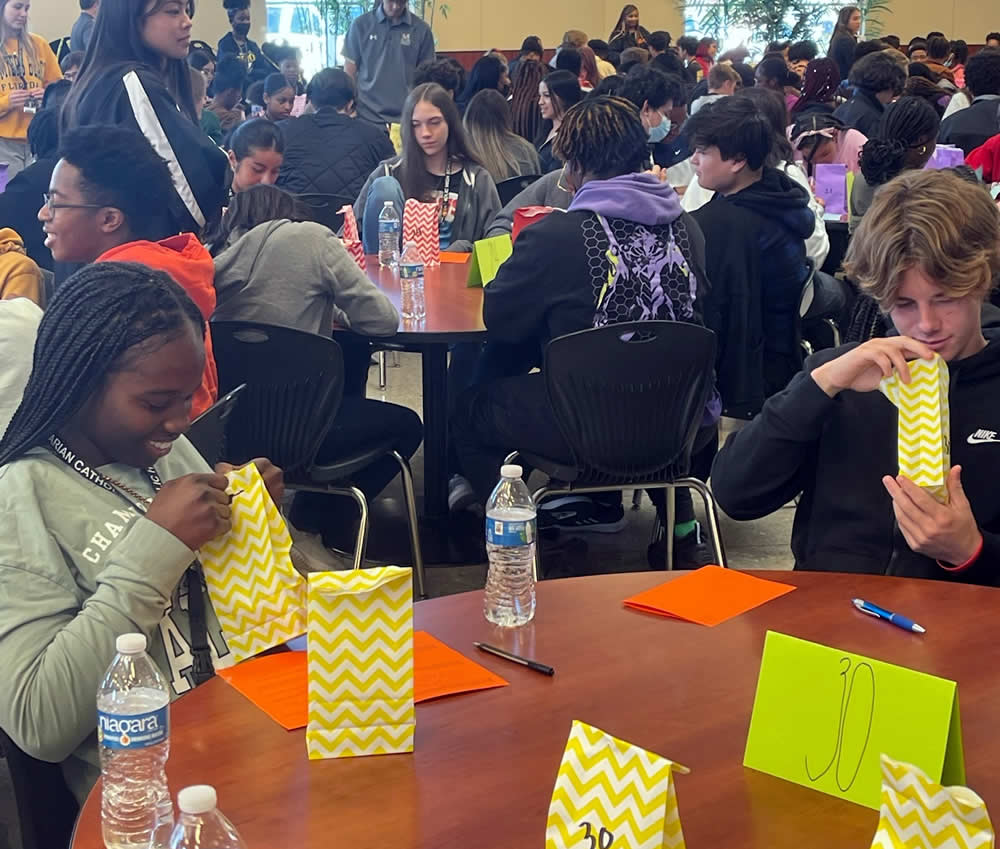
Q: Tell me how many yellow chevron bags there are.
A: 5